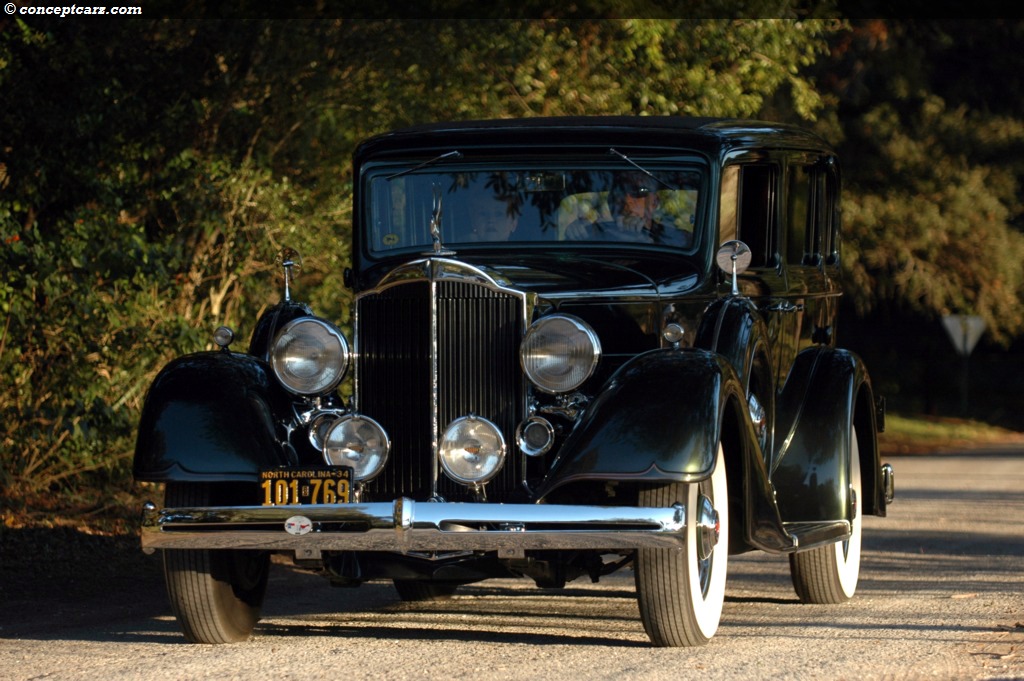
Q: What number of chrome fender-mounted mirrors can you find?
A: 2